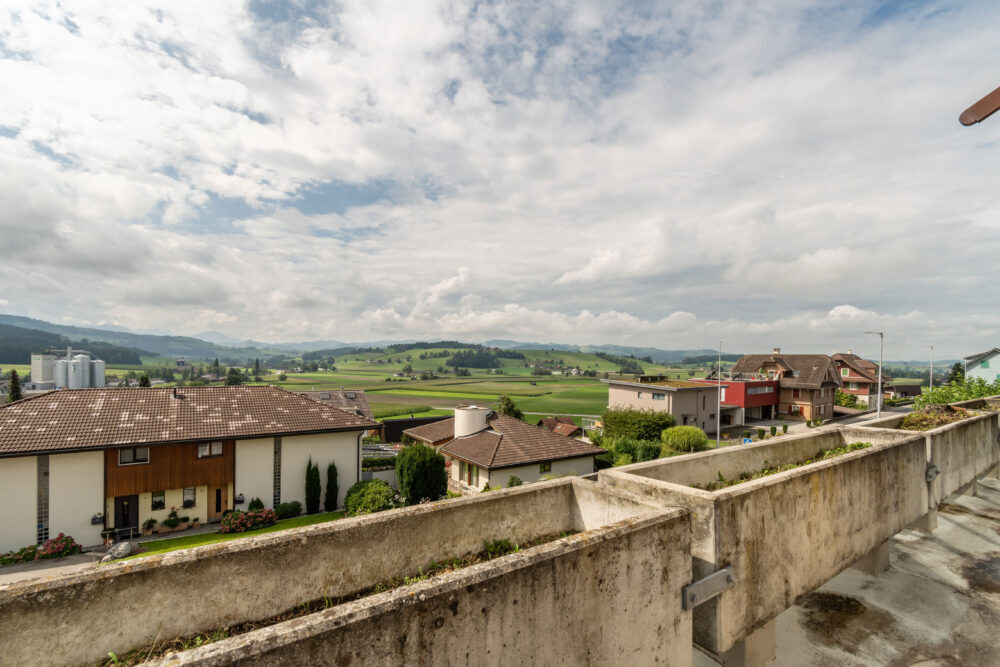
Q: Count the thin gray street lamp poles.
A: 3